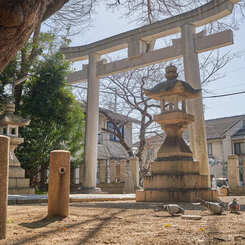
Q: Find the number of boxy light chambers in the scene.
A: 2